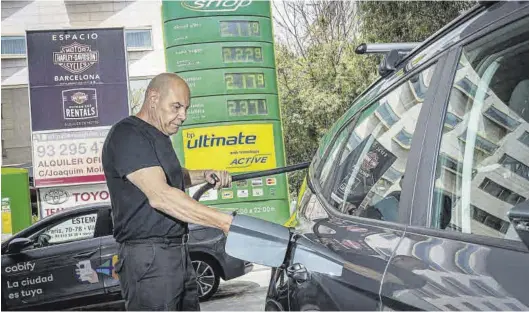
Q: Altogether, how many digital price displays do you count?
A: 4